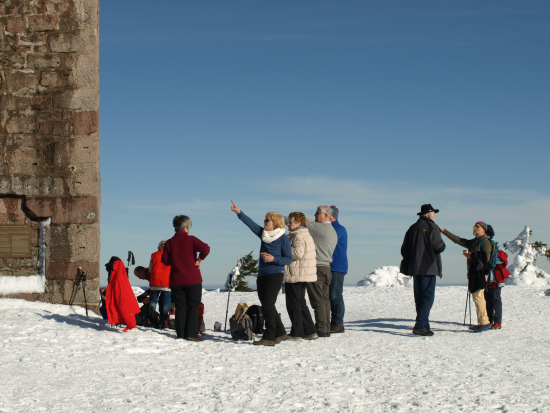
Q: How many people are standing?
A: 9